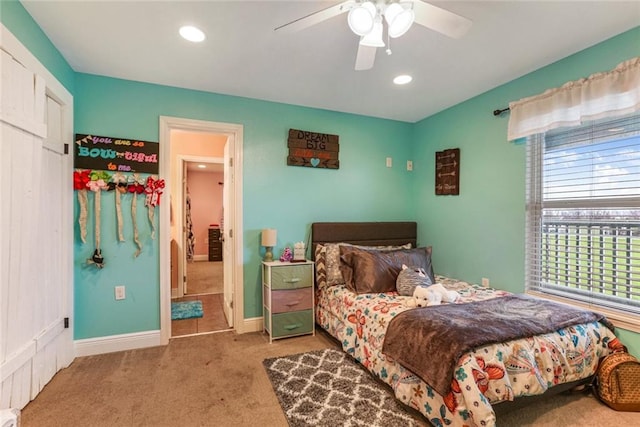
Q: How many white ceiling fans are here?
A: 1